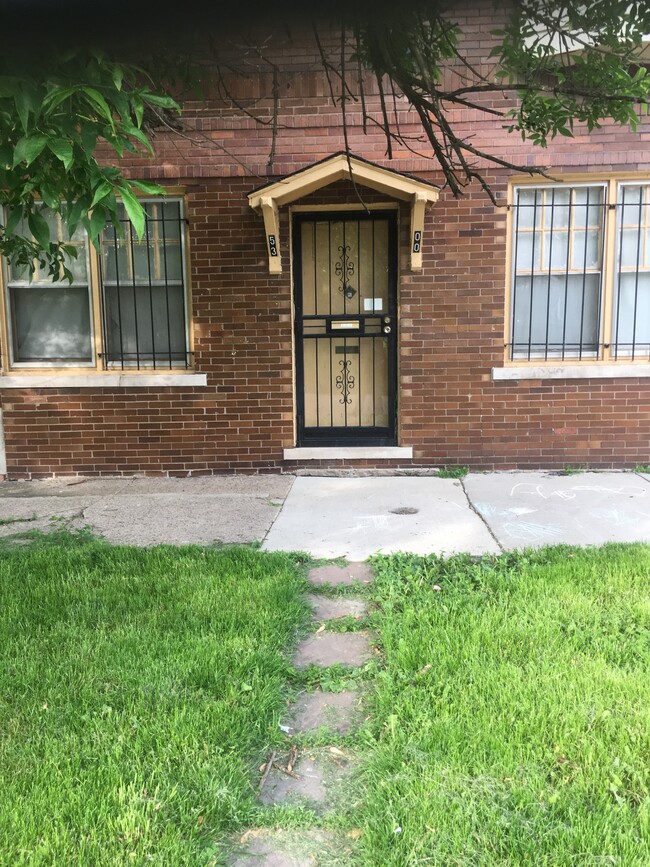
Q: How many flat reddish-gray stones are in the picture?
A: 6